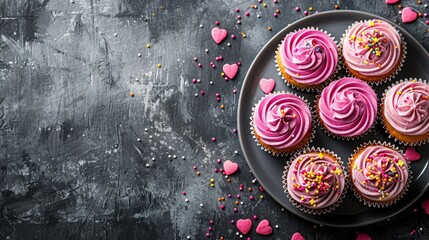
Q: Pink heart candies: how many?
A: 12